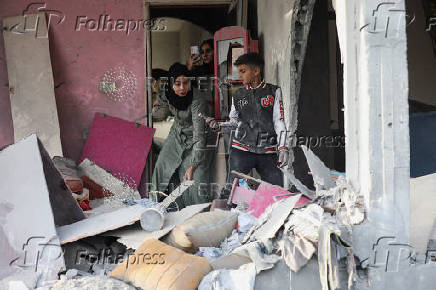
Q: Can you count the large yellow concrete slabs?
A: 0